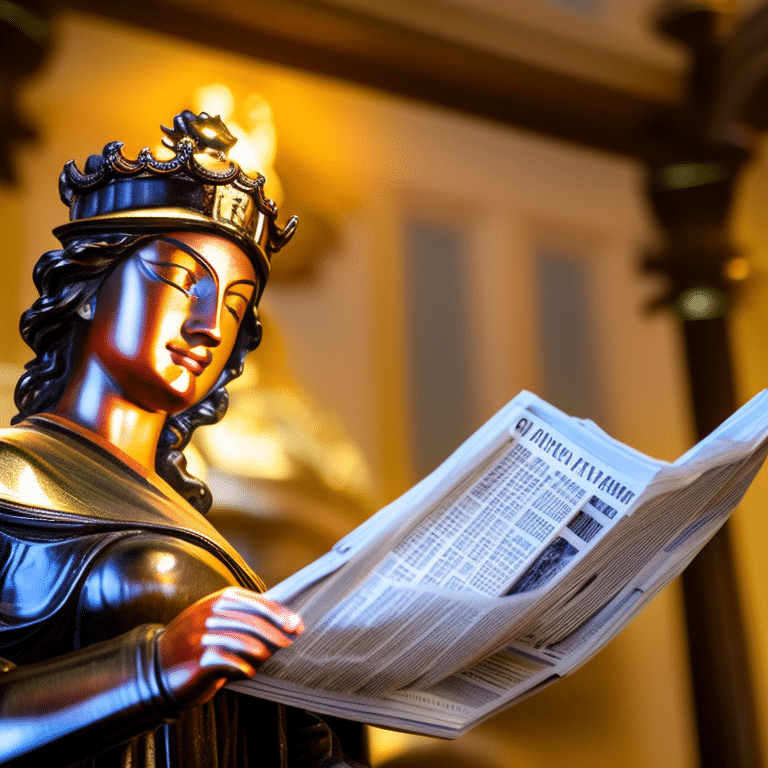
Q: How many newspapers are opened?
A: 1